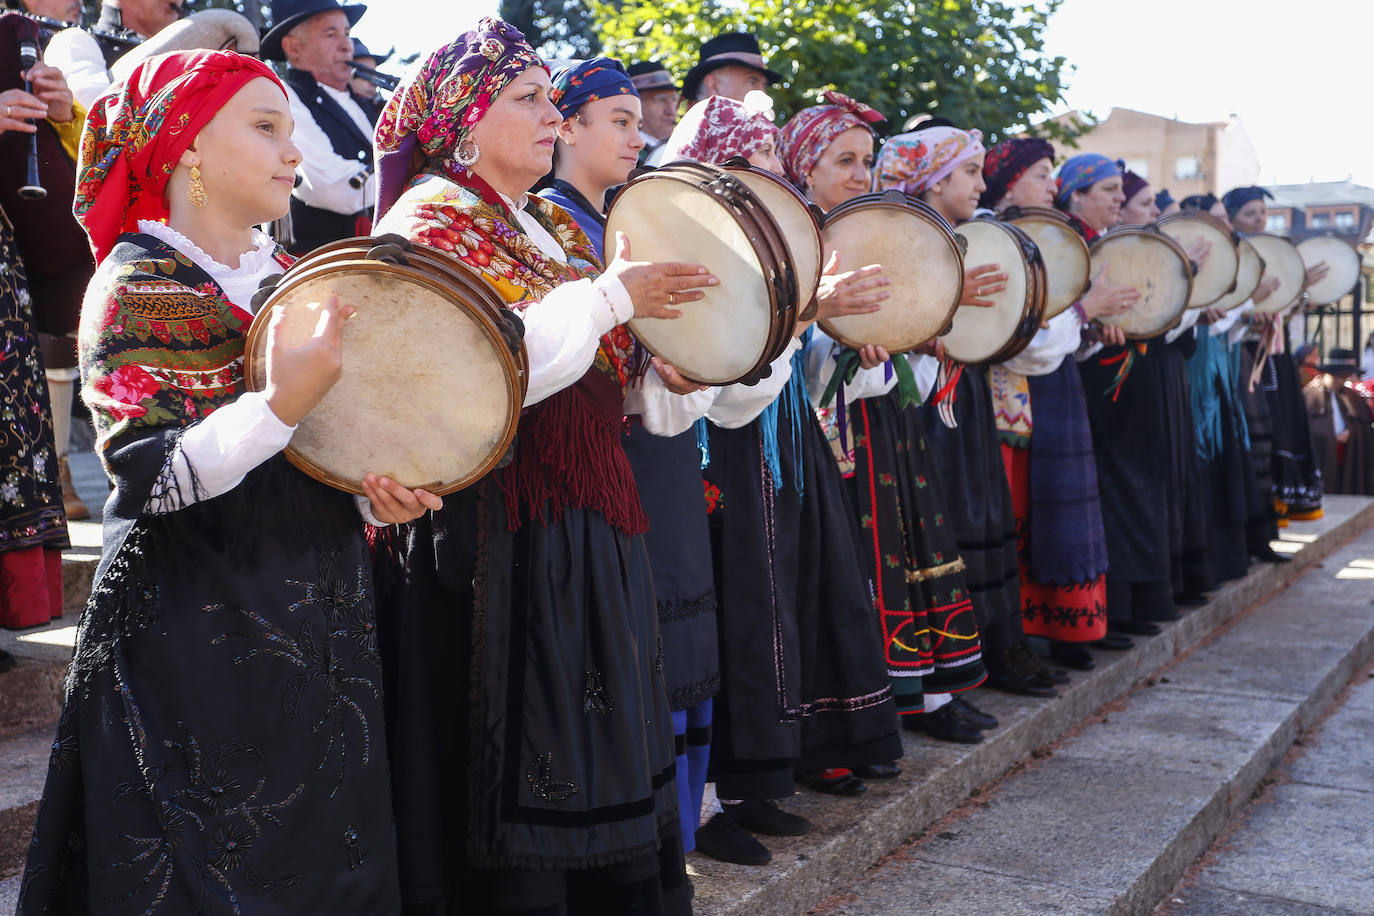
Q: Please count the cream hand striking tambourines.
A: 11